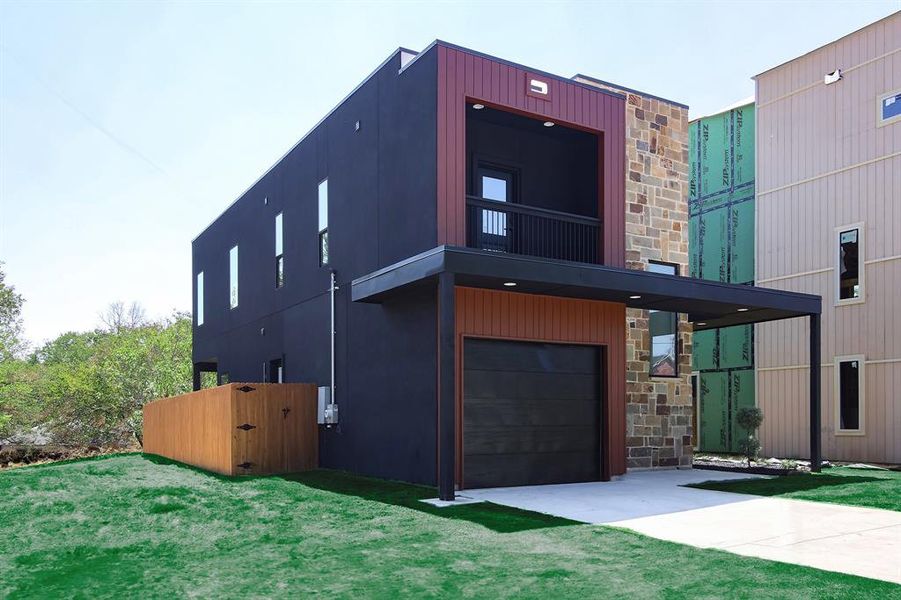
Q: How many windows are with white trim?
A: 3